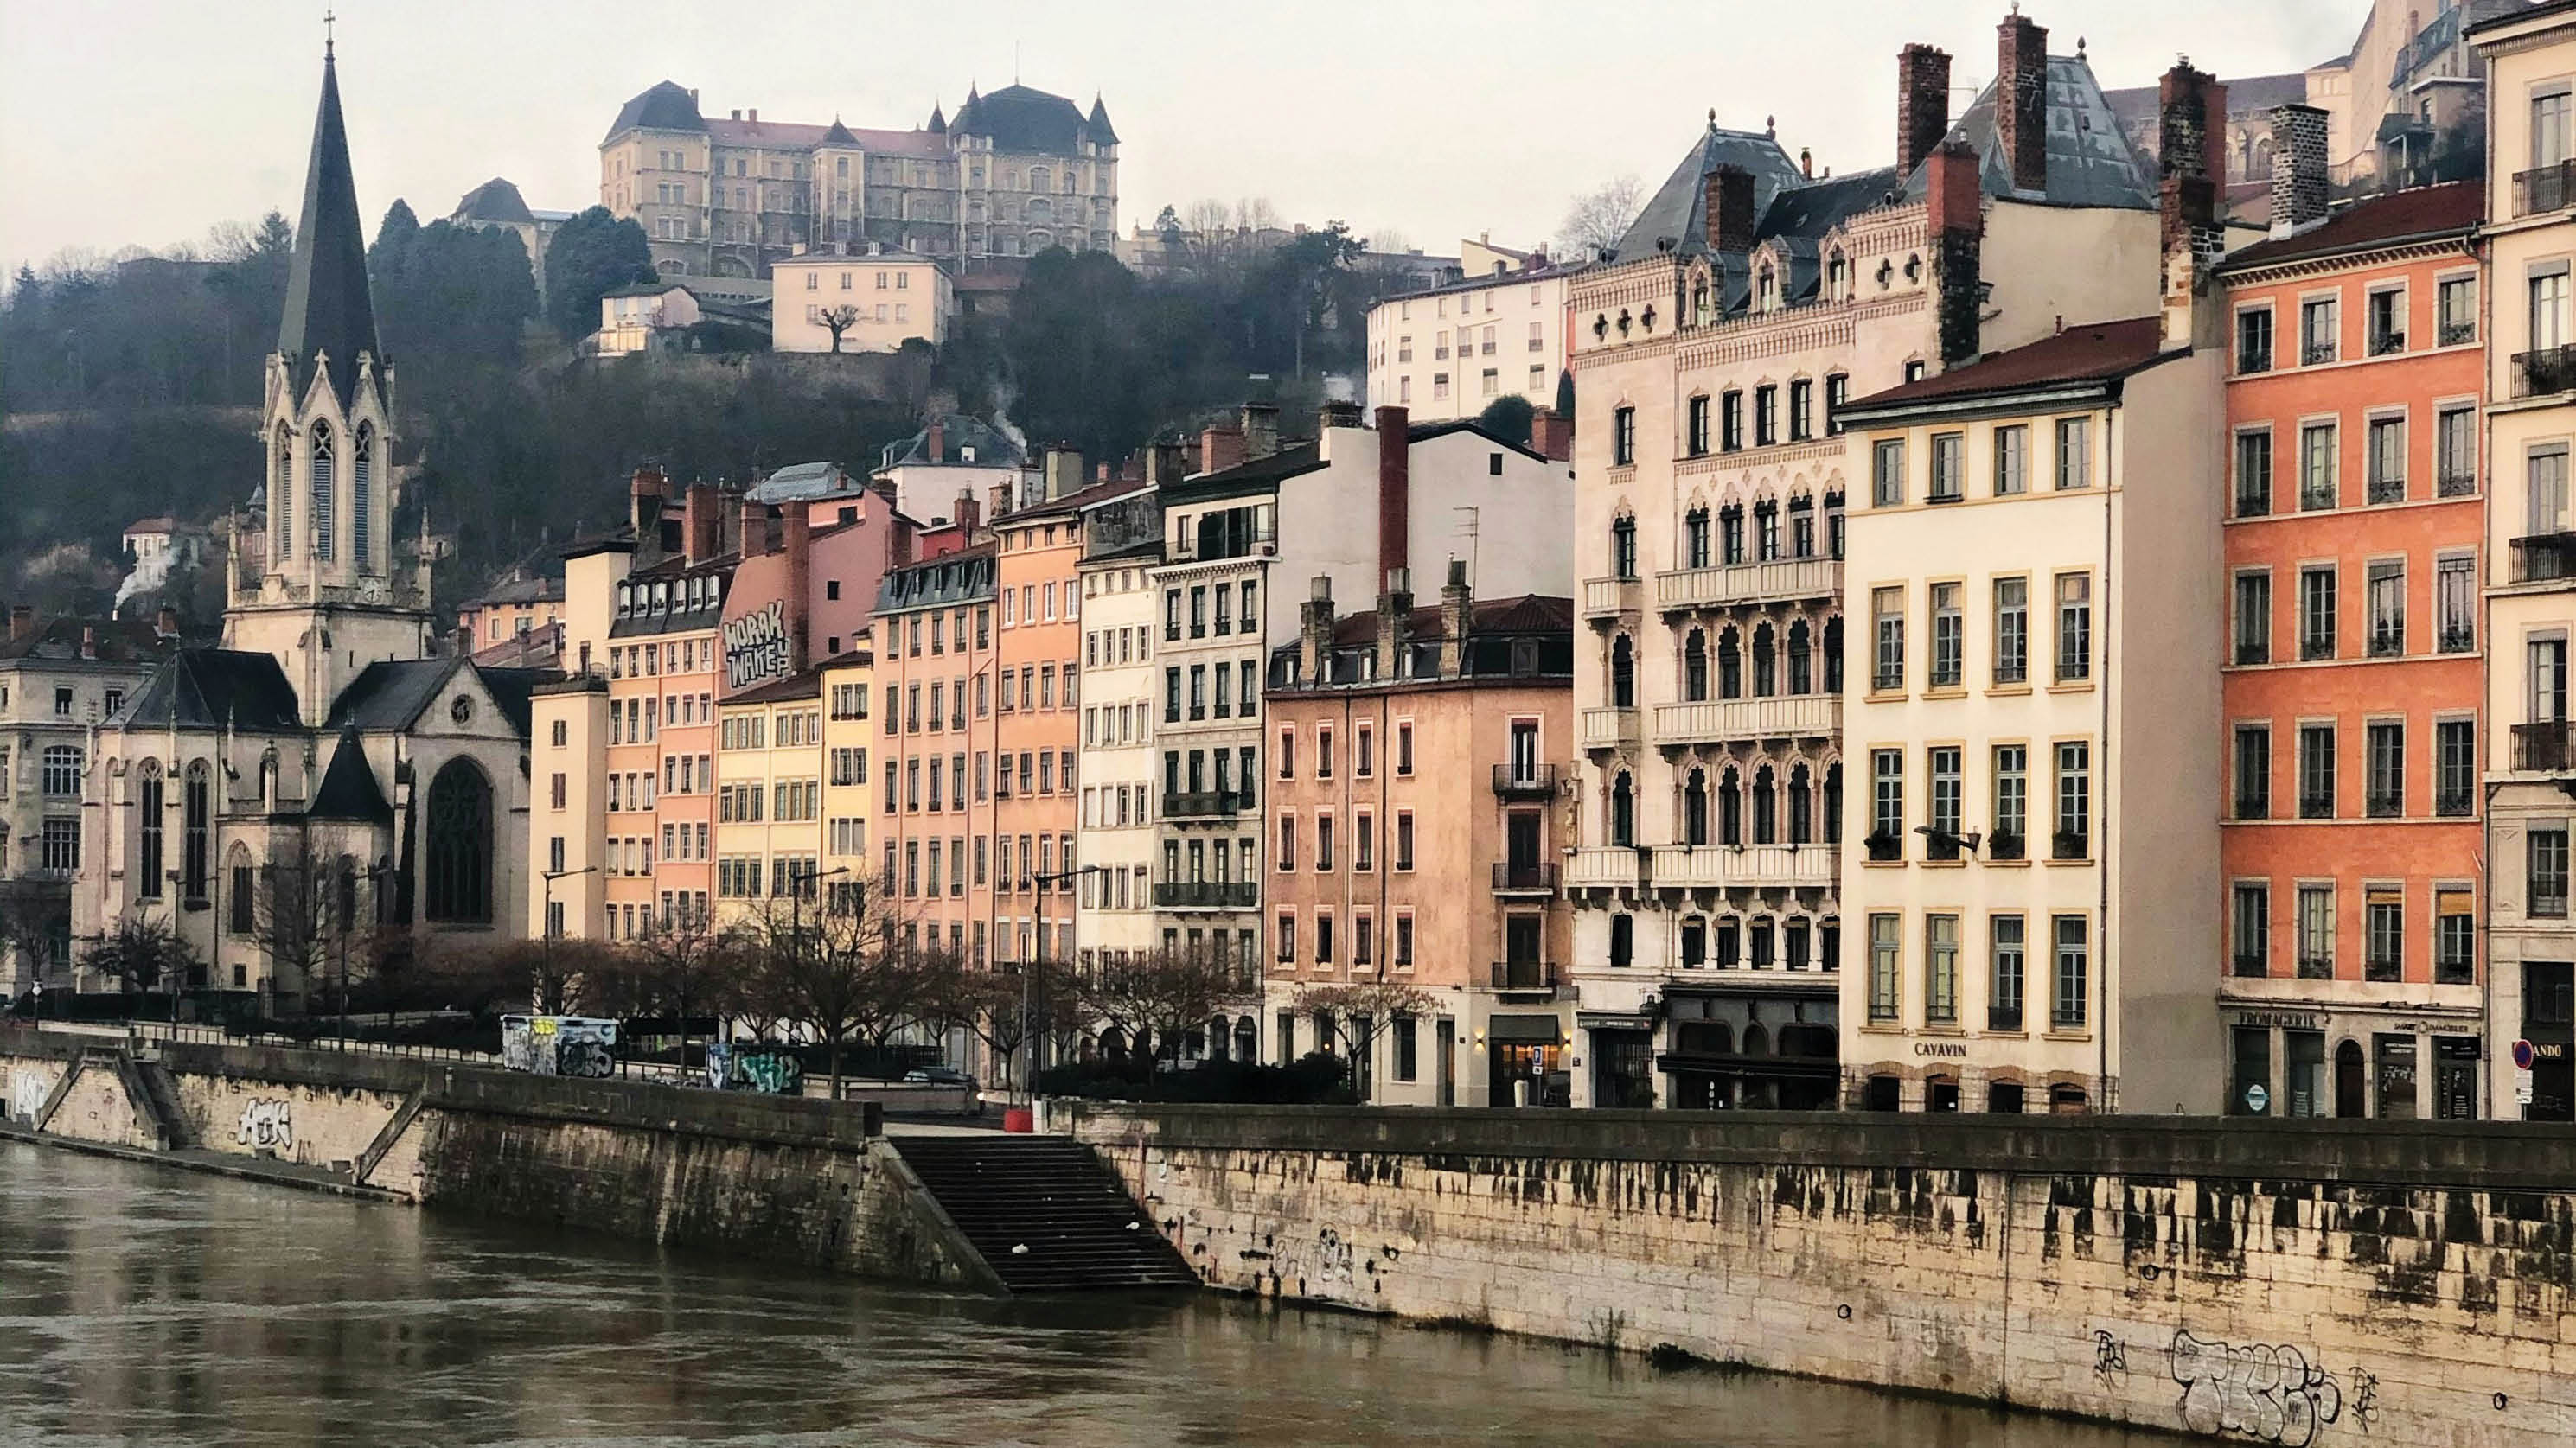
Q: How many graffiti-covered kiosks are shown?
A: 2